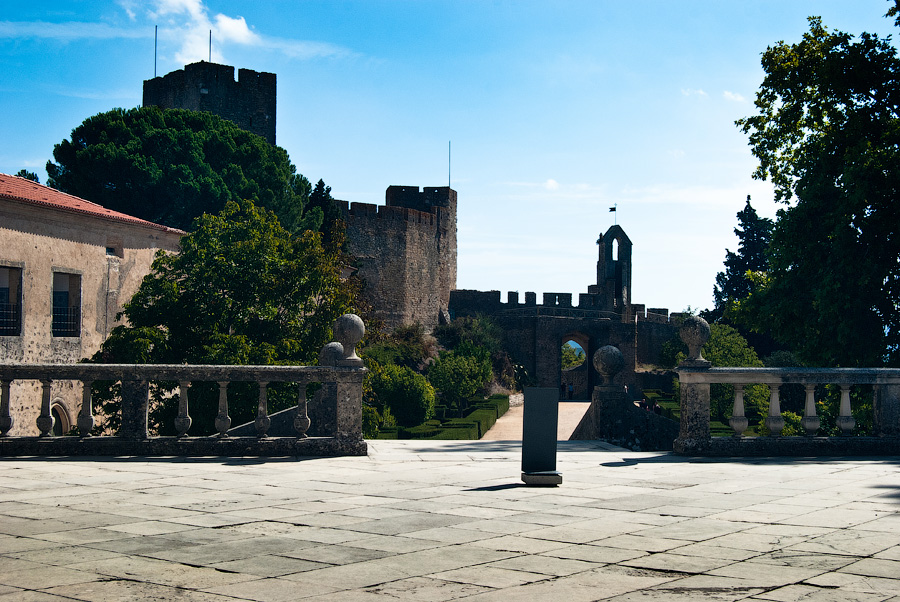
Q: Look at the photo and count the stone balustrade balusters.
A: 11